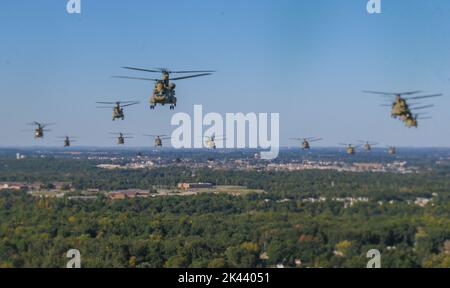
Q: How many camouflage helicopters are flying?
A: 13